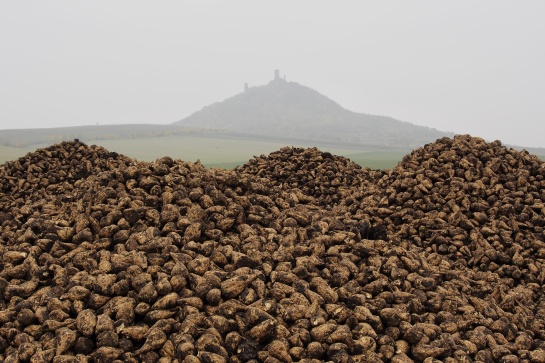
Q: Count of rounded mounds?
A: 3